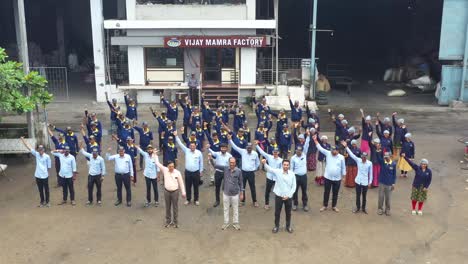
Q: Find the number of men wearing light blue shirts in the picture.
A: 13